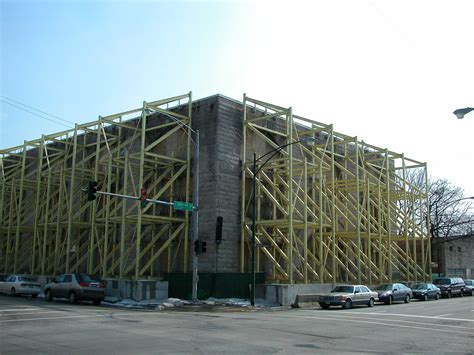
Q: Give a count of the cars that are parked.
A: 7